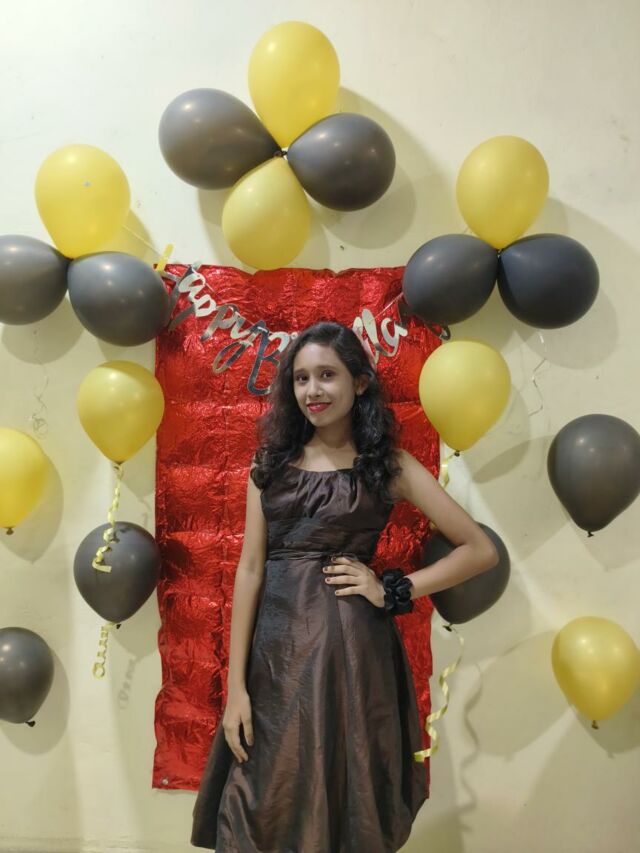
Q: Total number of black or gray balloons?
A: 10